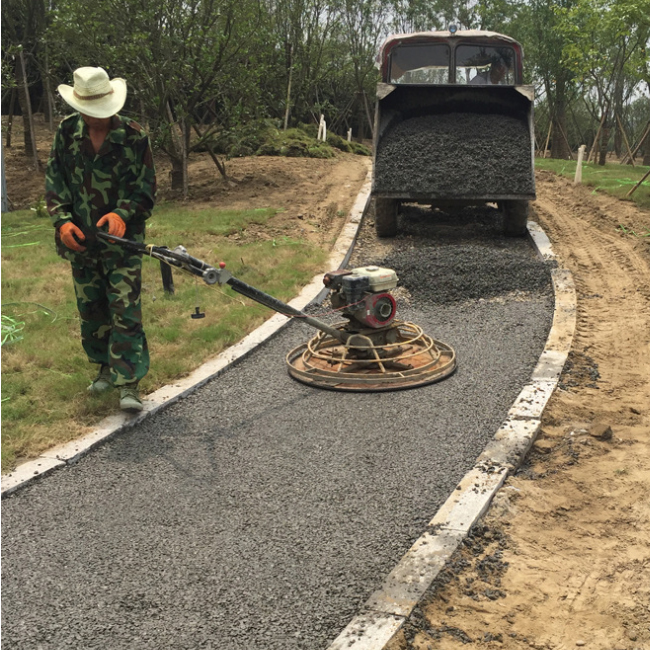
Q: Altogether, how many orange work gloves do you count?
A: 2